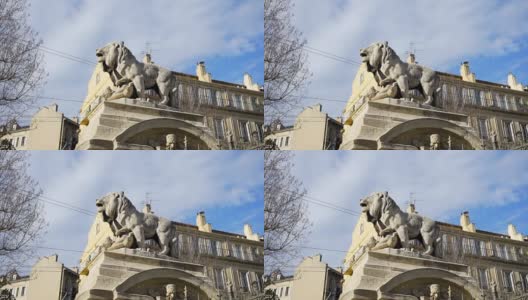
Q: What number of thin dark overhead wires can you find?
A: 12